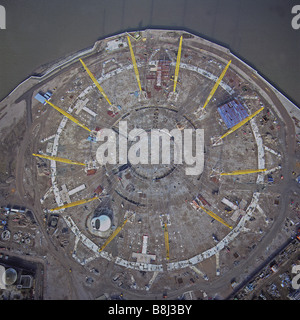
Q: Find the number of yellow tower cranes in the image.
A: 12